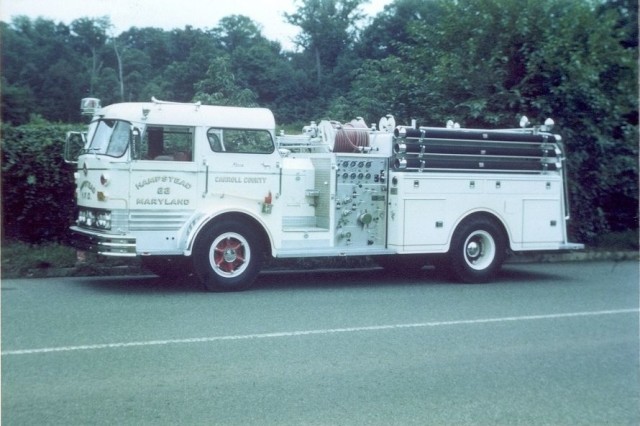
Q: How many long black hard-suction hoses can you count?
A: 3